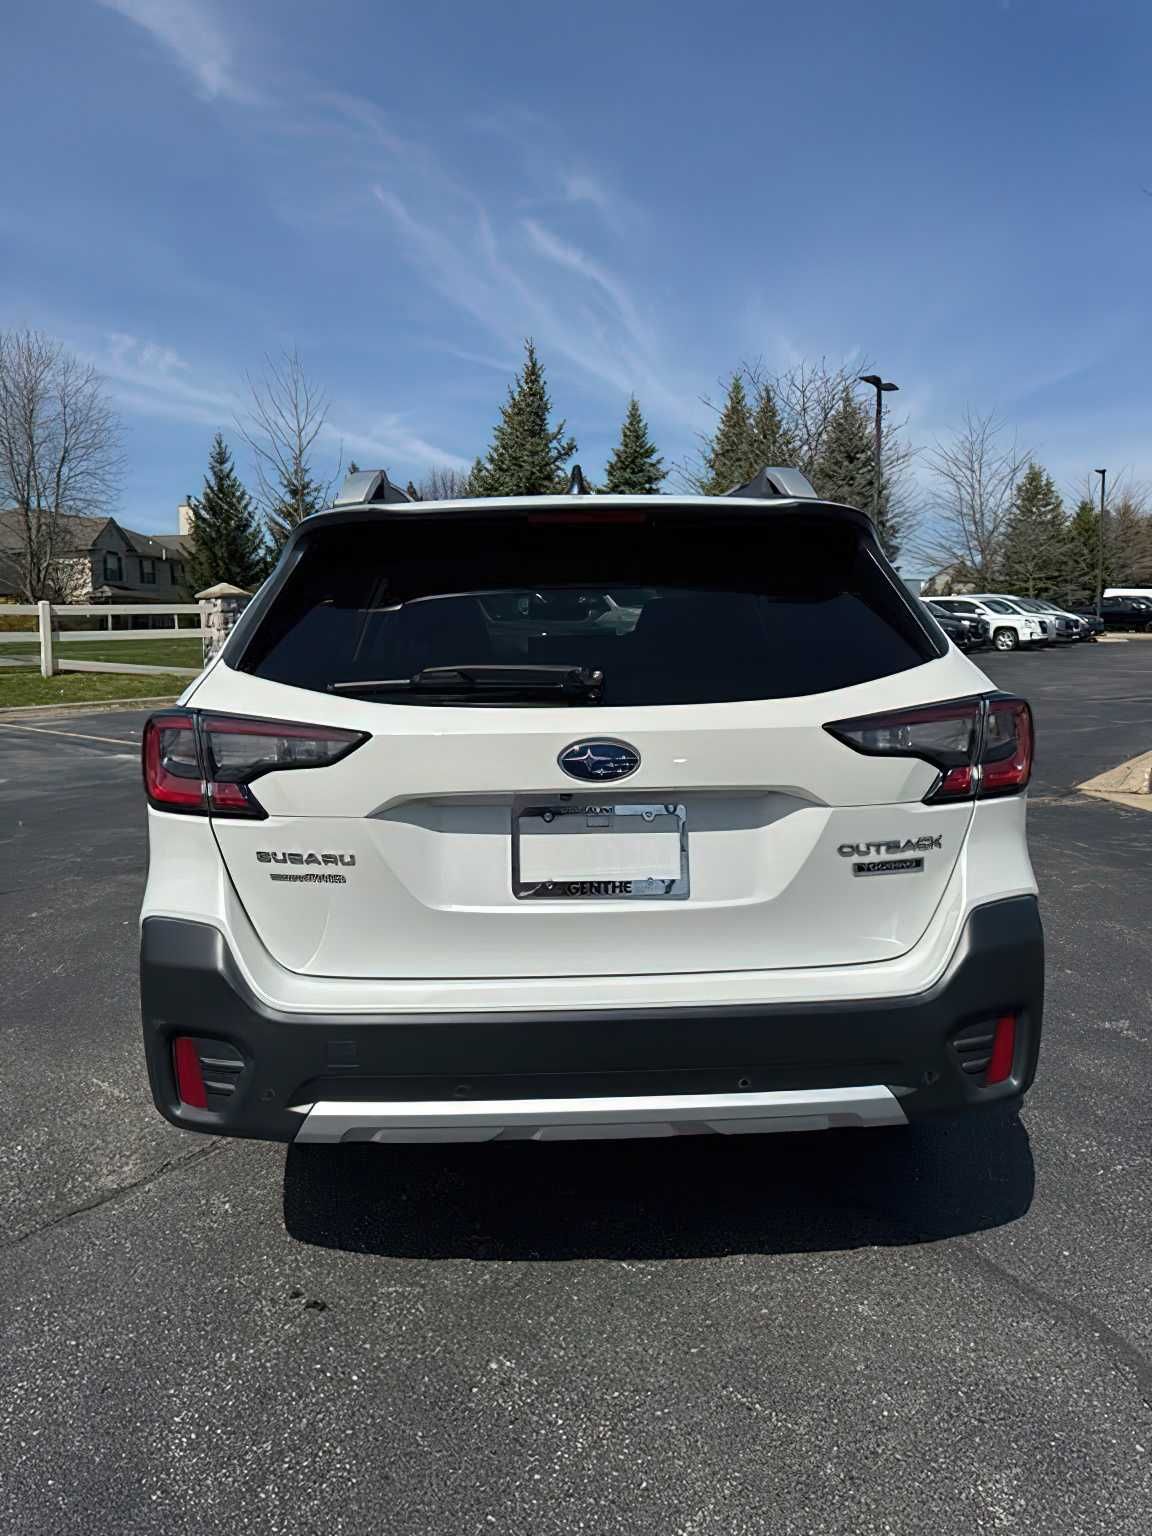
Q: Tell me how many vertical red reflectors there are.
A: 2